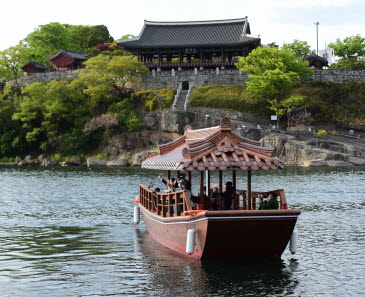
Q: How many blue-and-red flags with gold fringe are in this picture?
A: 0